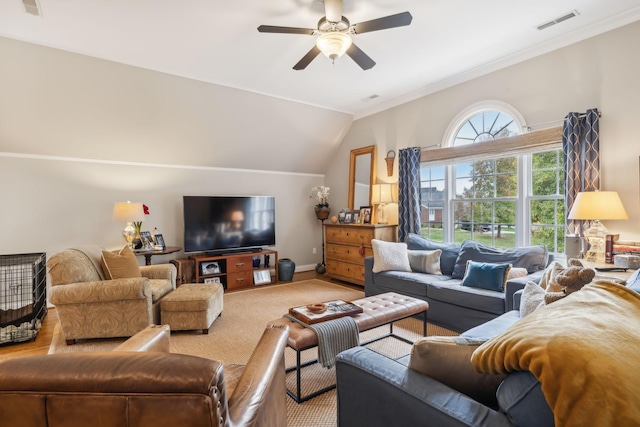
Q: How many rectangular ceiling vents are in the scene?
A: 3